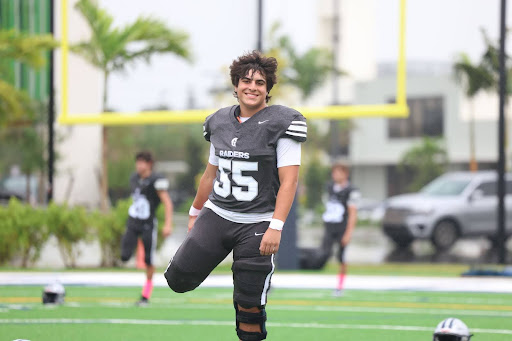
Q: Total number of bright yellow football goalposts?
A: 1